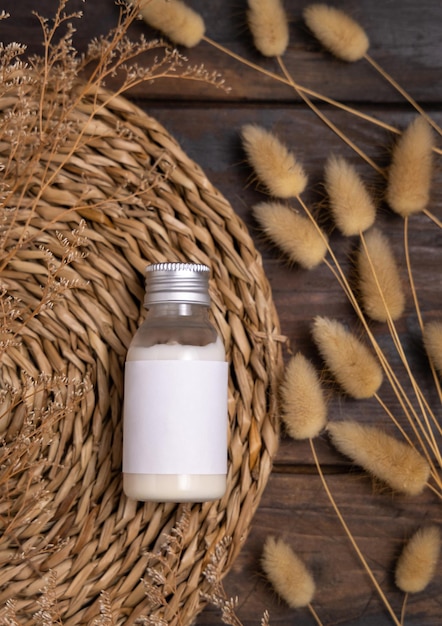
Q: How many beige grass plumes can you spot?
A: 14